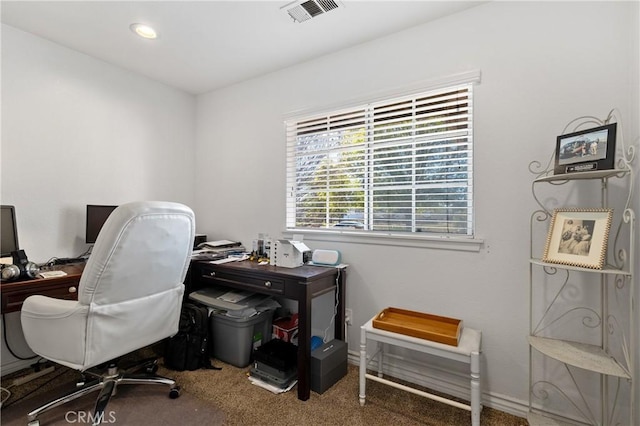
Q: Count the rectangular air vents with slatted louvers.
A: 1